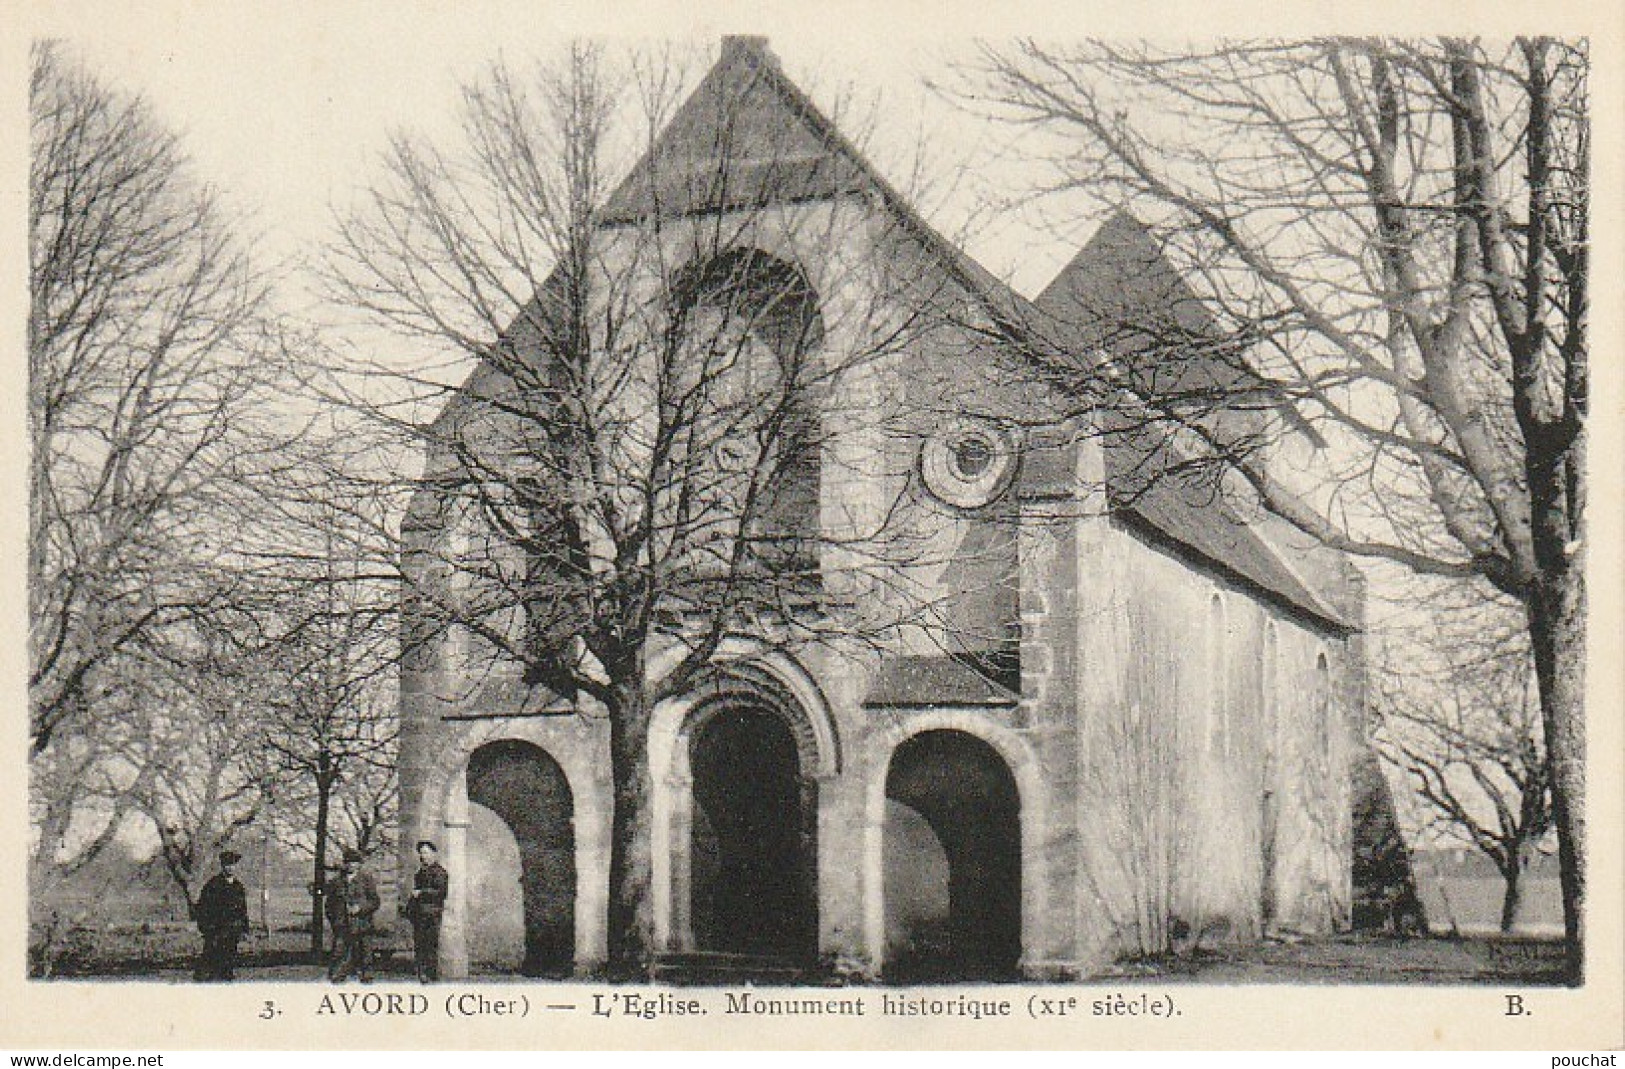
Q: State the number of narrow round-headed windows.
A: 3